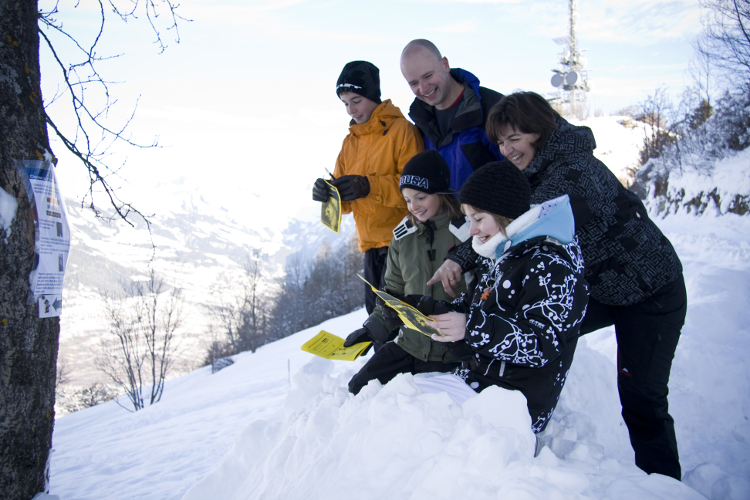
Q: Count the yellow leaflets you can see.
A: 3